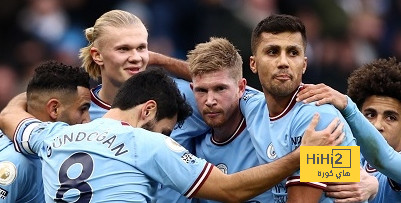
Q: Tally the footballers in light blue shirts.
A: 6